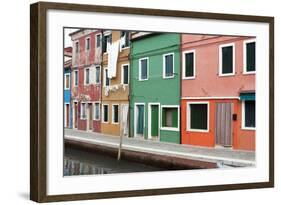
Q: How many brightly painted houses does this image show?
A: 5